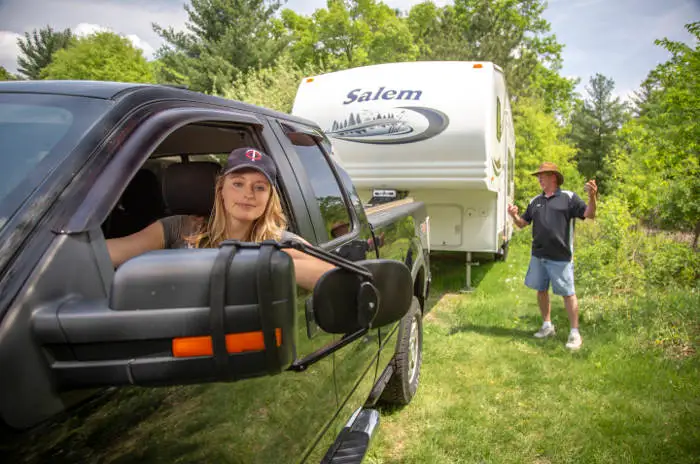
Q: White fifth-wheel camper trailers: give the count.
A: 1